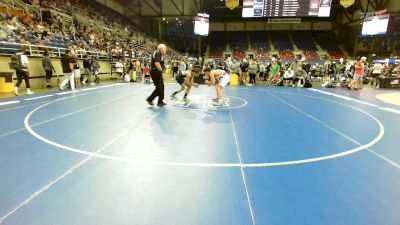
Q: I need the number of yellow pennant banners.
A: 2